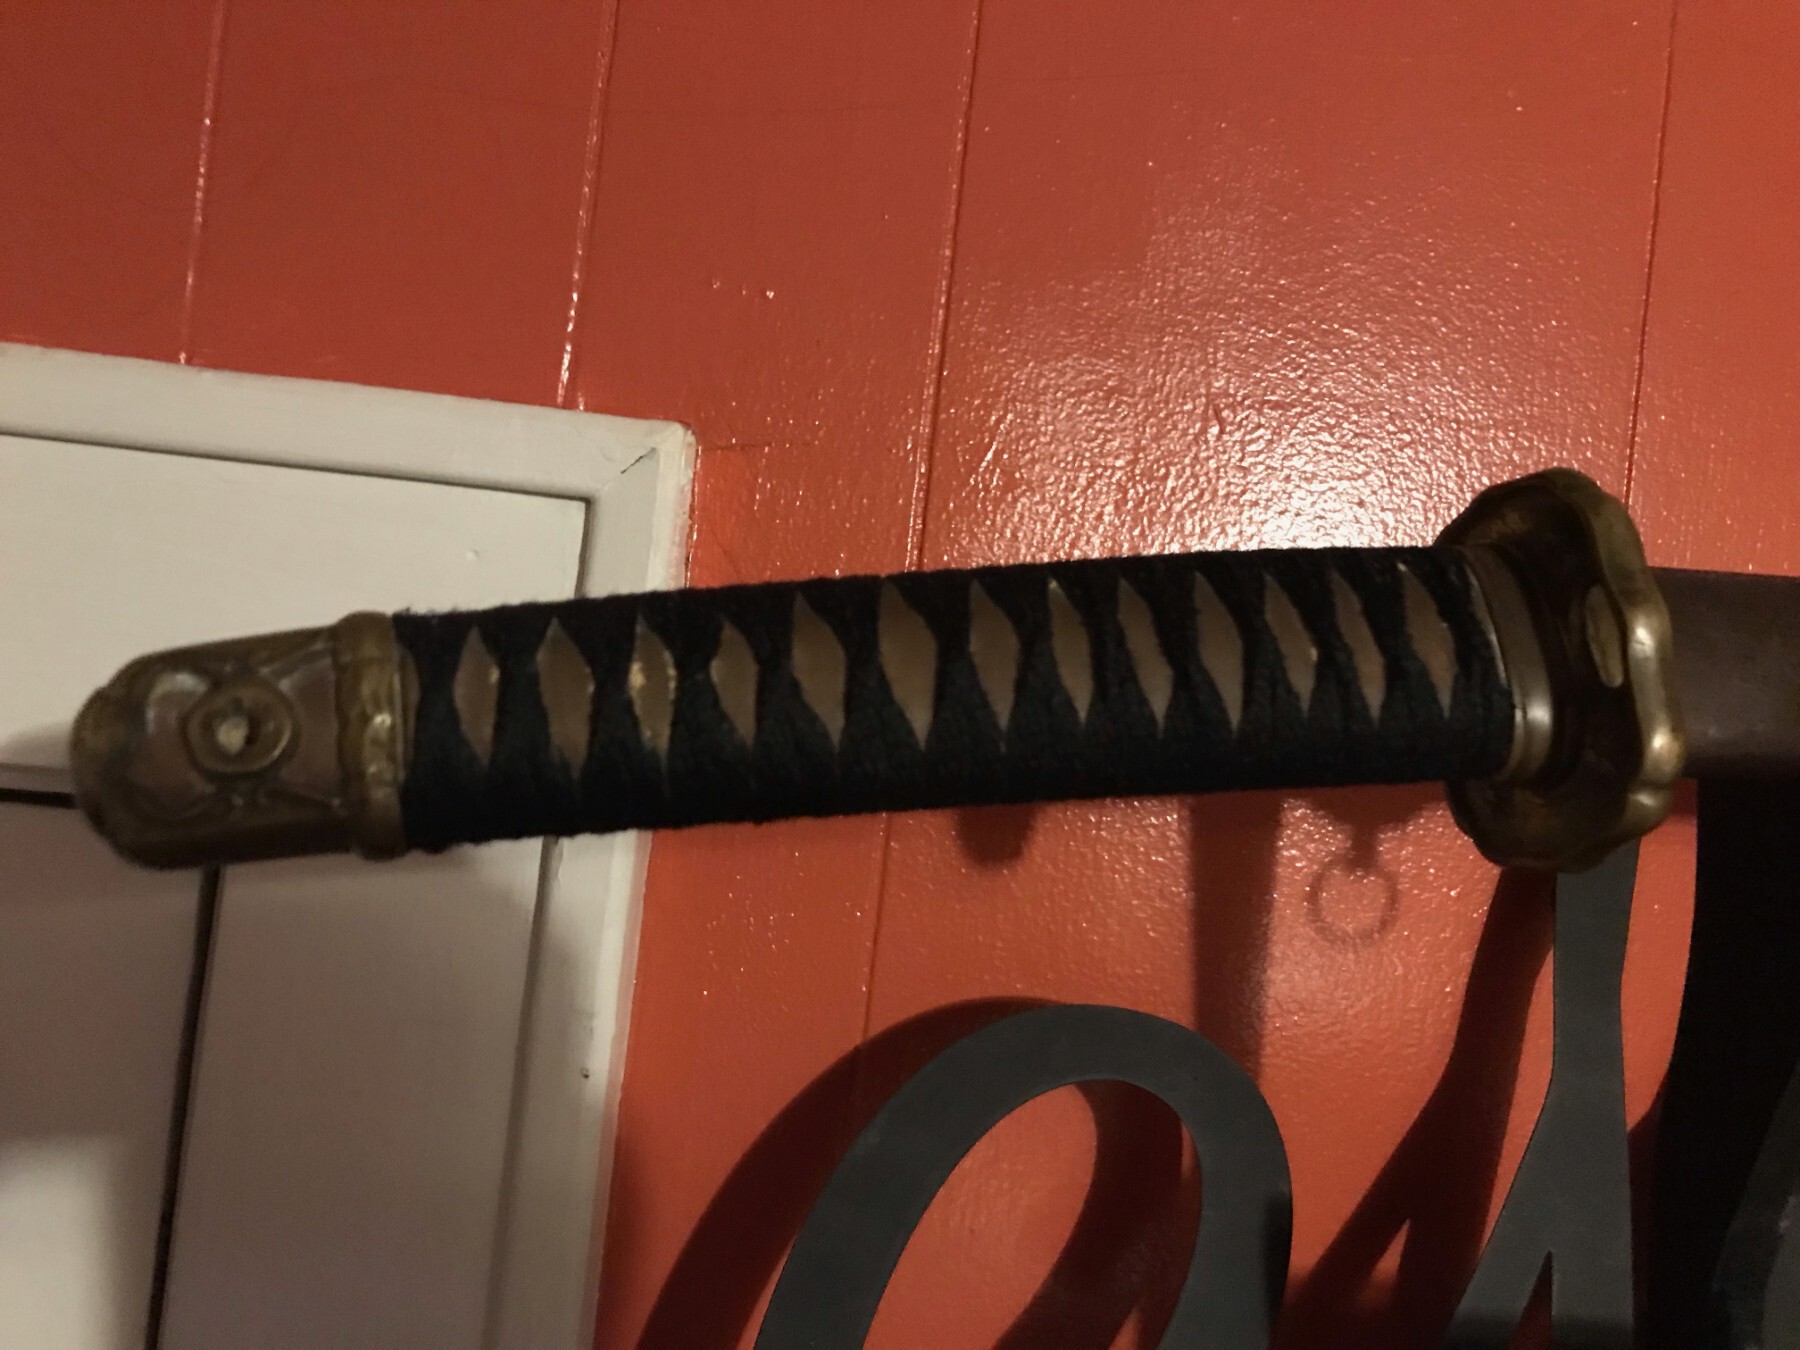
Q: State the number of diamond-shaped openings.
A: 13